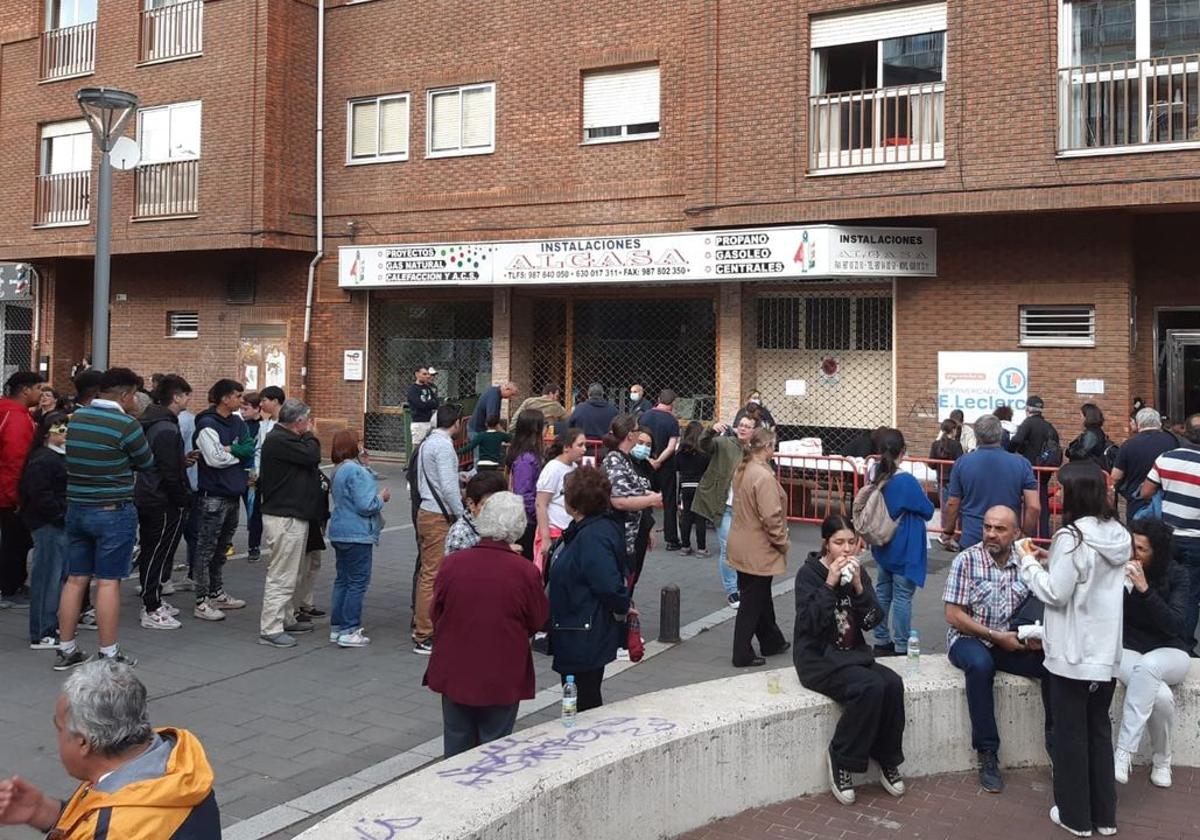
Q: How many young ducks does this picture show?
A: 0